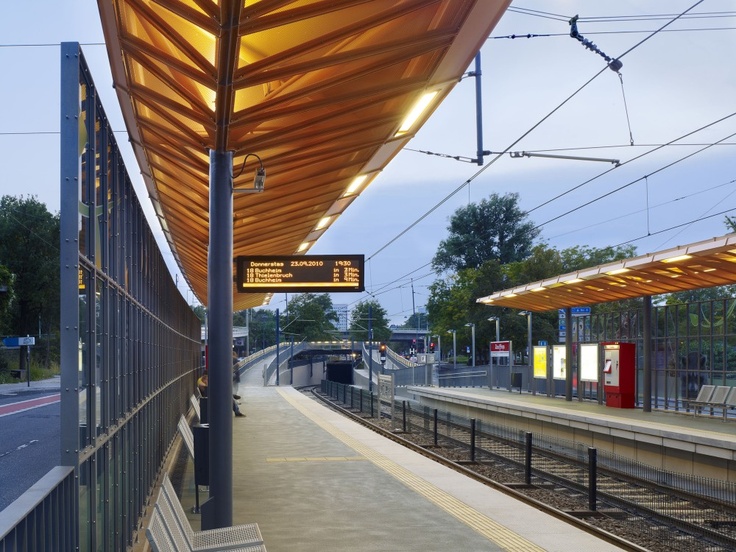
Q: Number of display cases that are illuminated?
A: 3